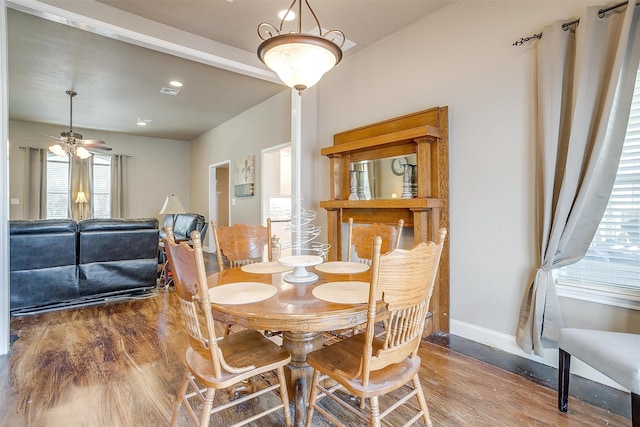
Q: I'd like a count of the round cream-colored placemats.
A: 4